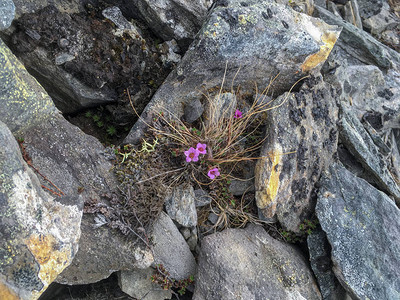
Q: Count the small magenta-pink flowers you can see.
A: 4